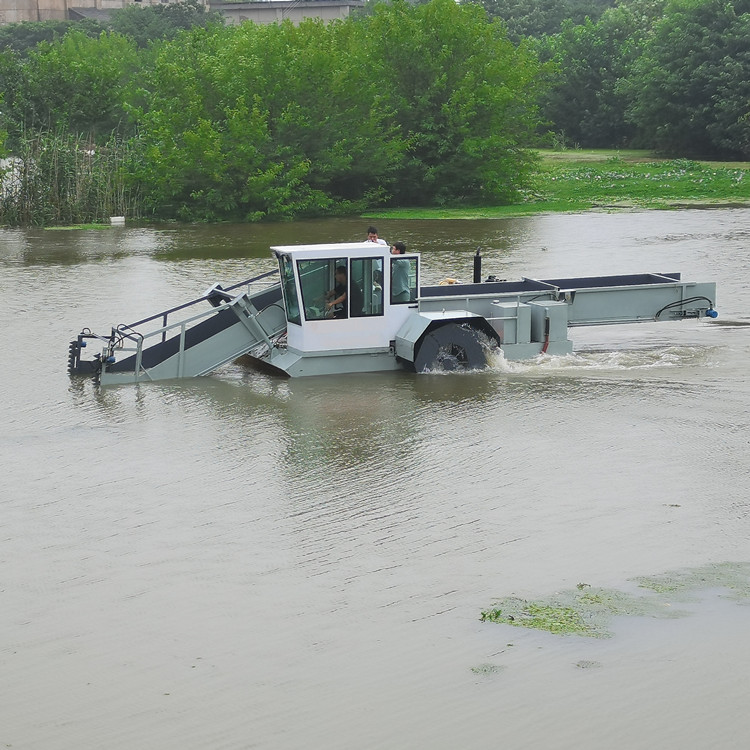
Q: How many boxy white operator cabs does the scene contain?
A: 1